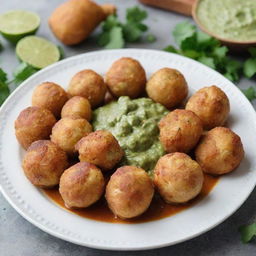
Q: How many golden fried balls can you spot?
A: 15